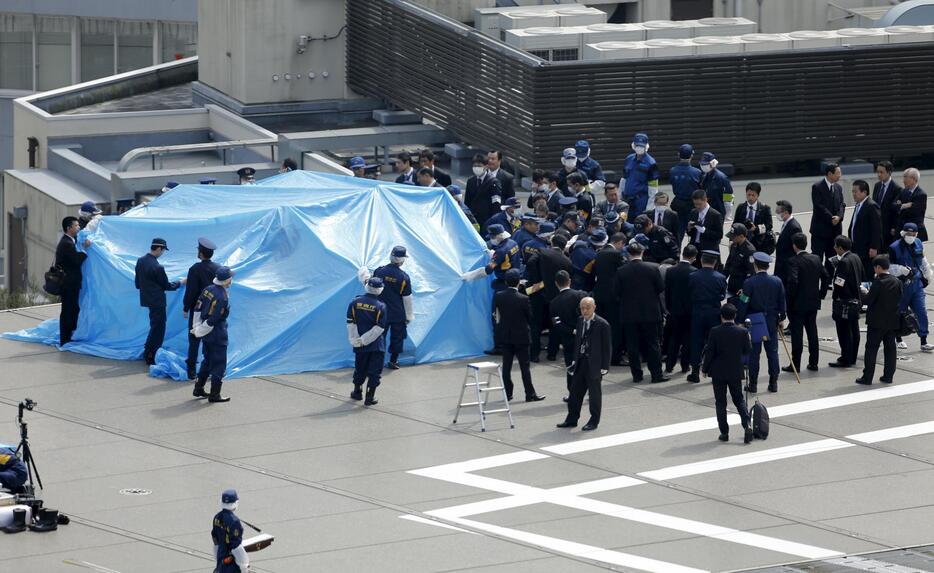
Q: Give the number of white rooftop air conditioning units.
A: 13